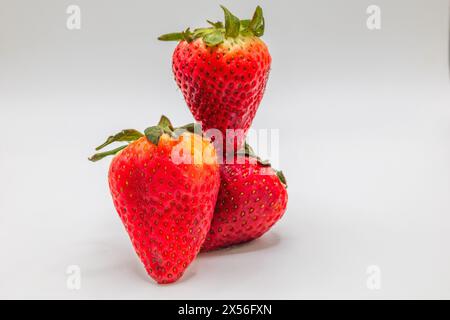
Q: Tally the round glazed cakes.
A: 0